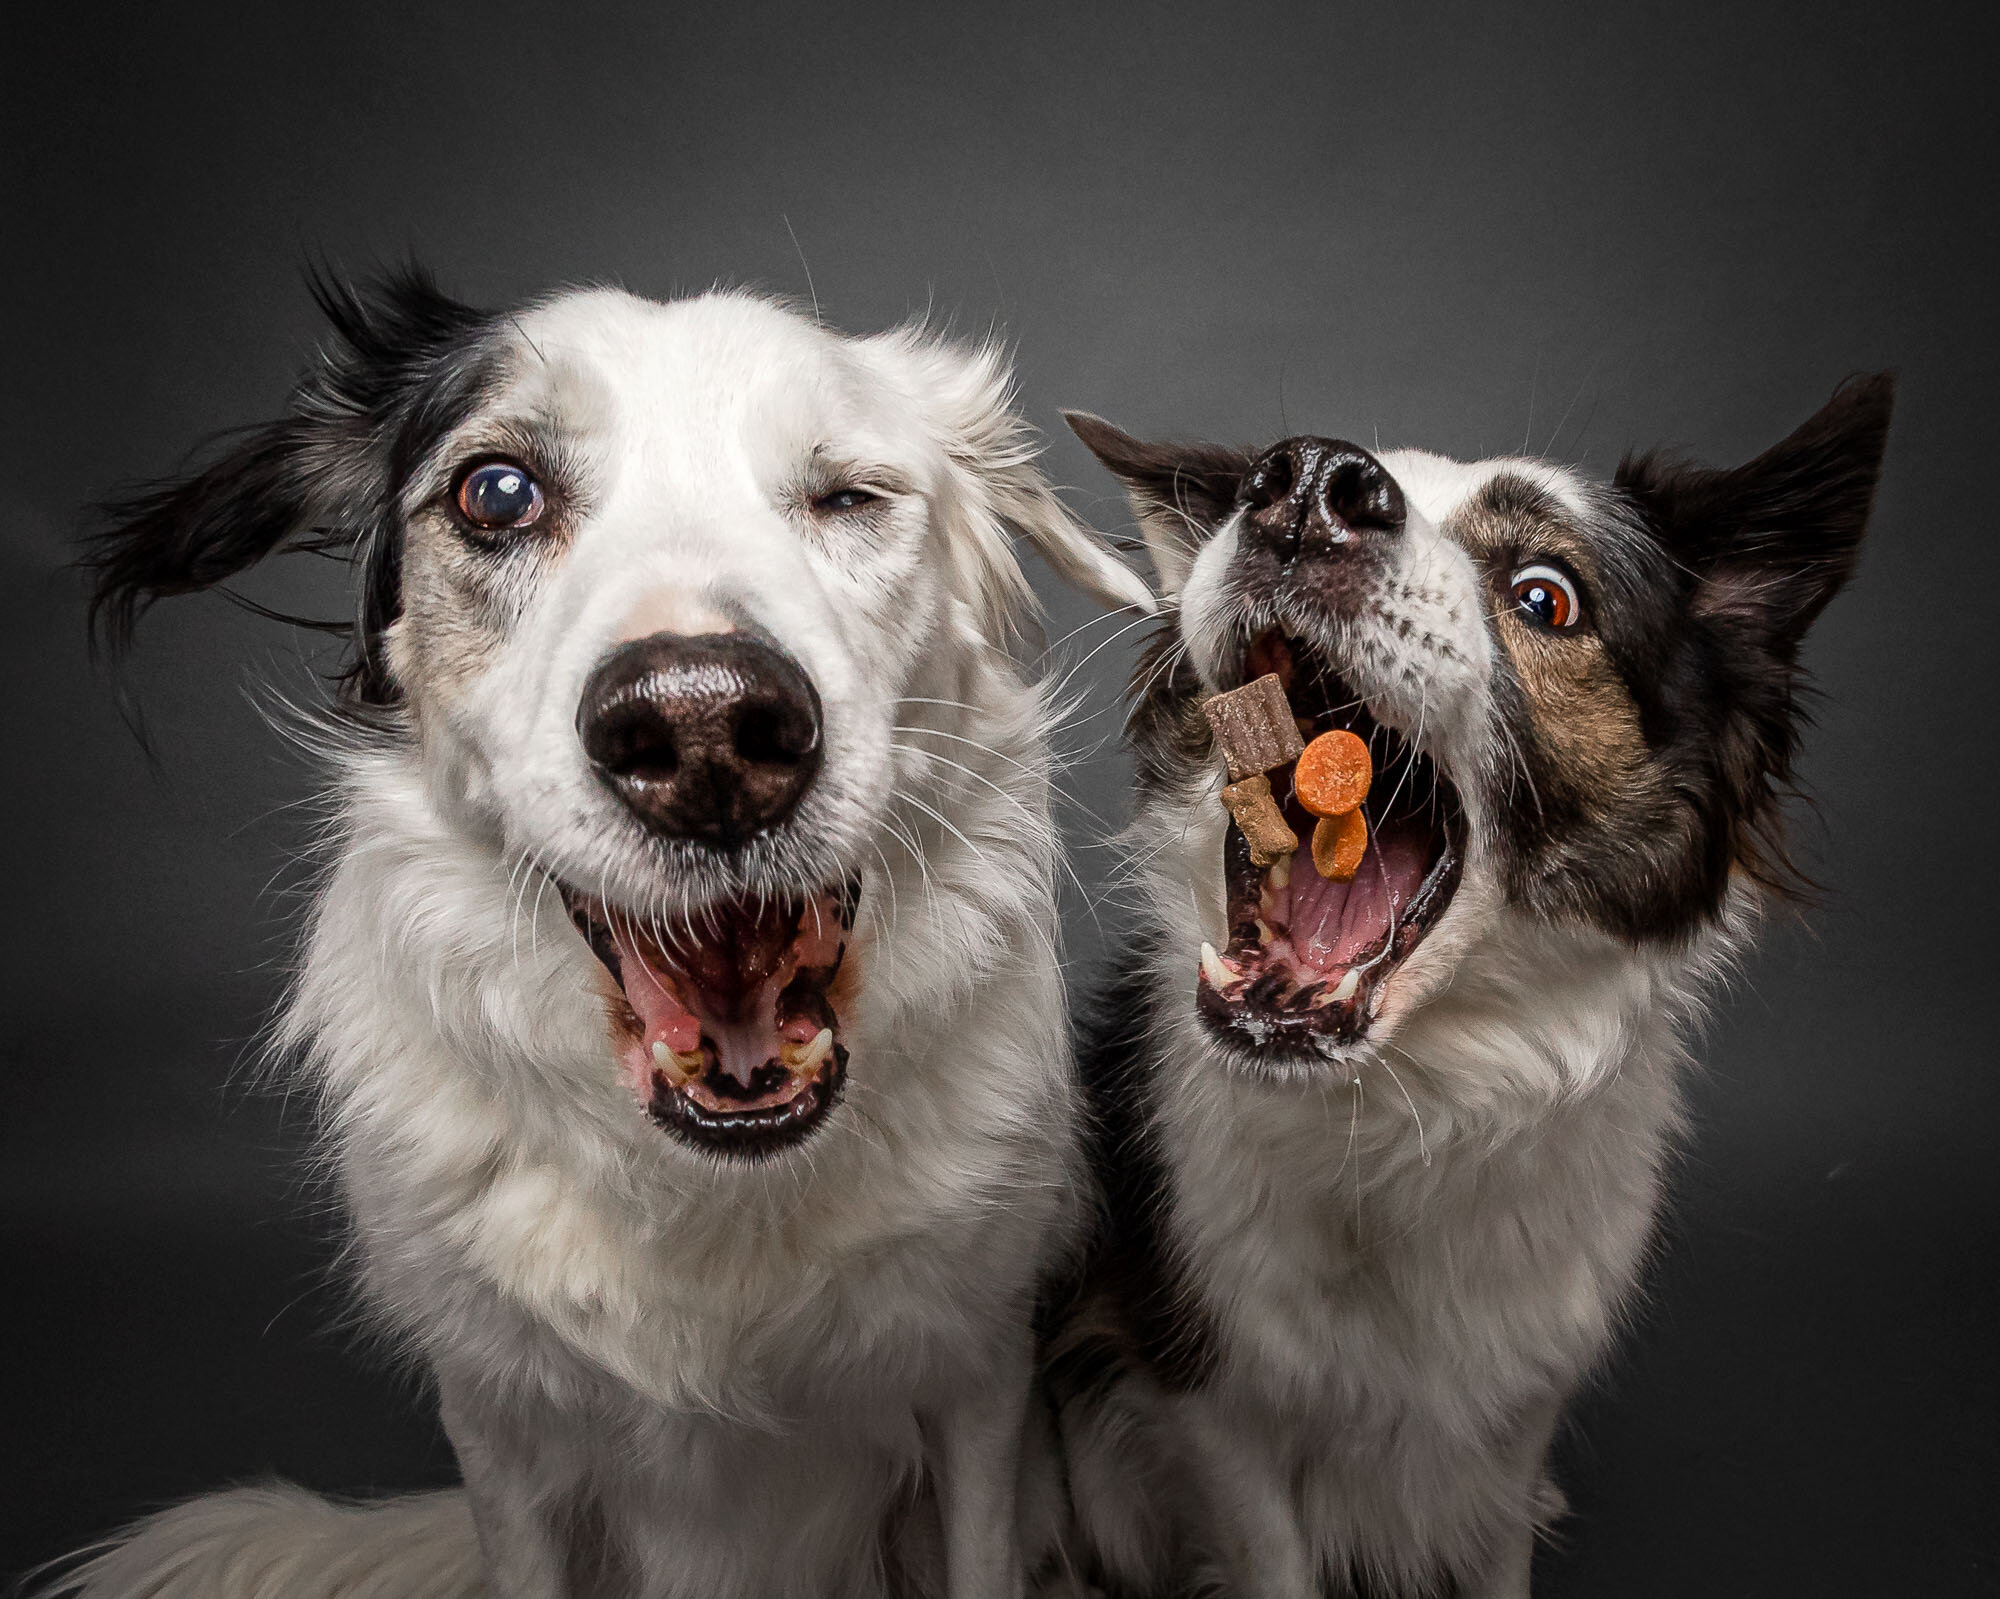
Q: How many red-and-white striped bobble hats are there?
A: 0